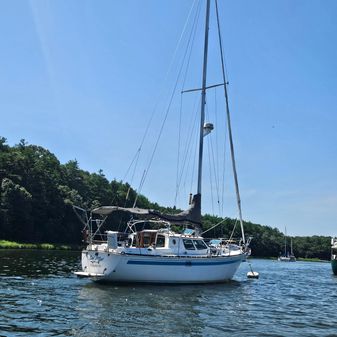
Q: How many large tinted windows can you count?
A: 2